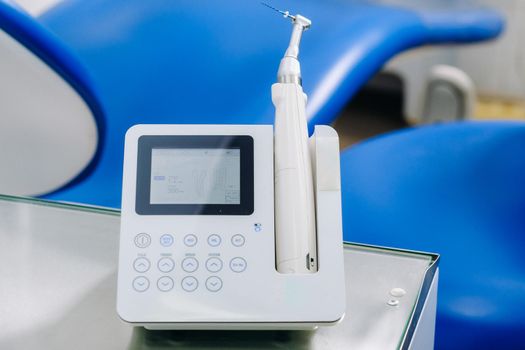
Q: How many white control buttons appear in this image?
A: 14